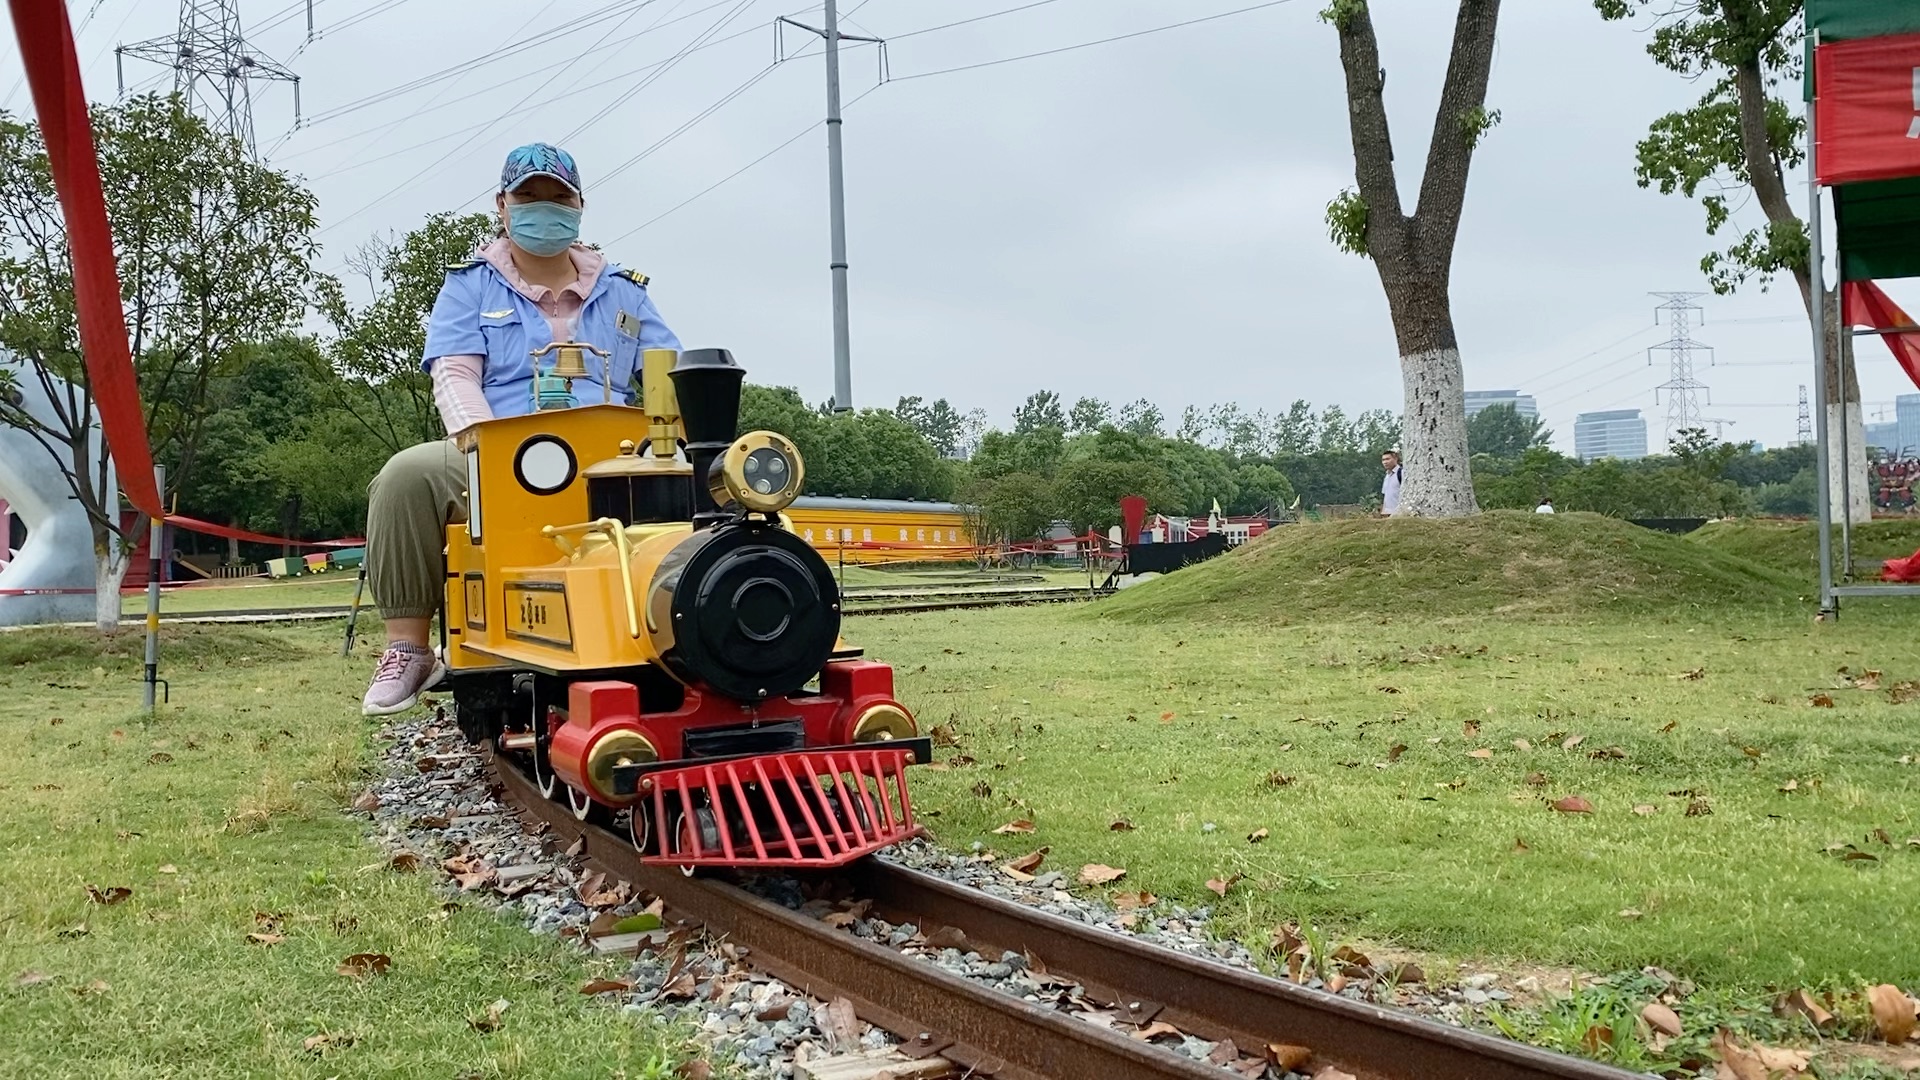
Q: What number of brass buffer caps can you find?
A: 2